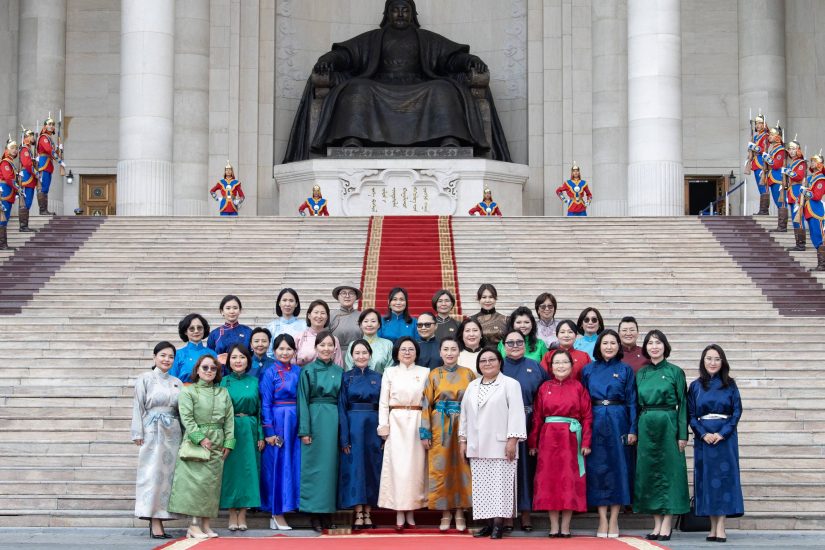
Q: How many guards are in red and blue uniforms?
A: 11